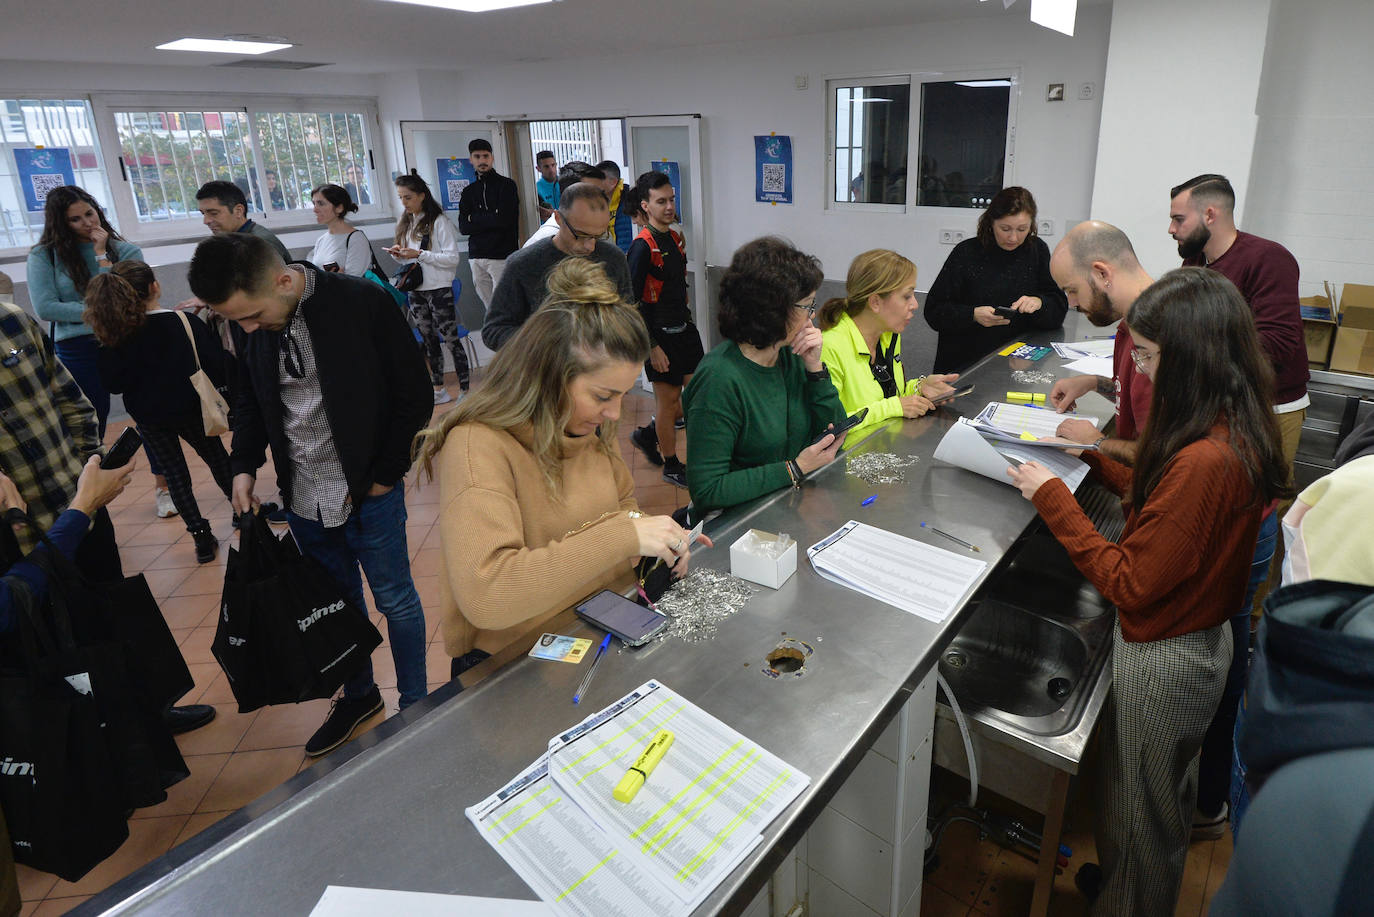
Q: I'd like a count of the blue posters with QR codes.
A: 4